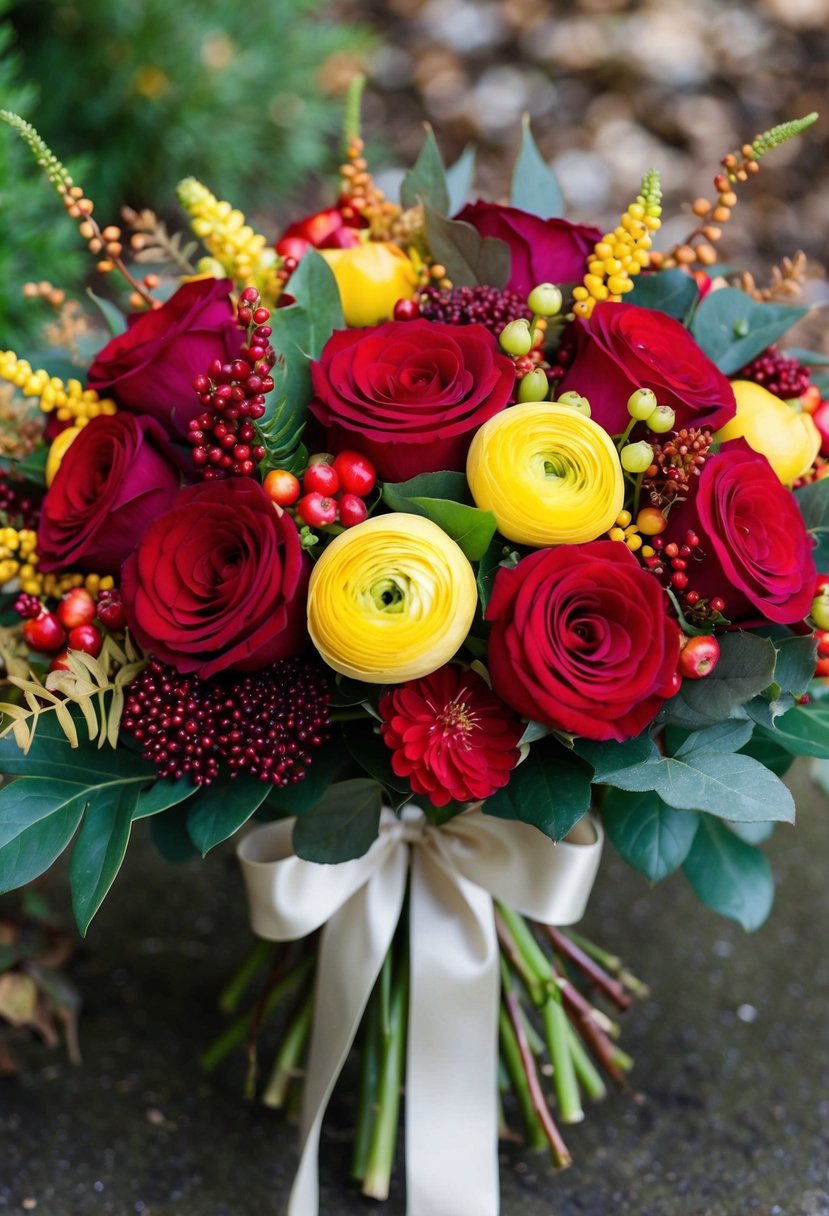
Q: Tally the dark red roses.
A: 8